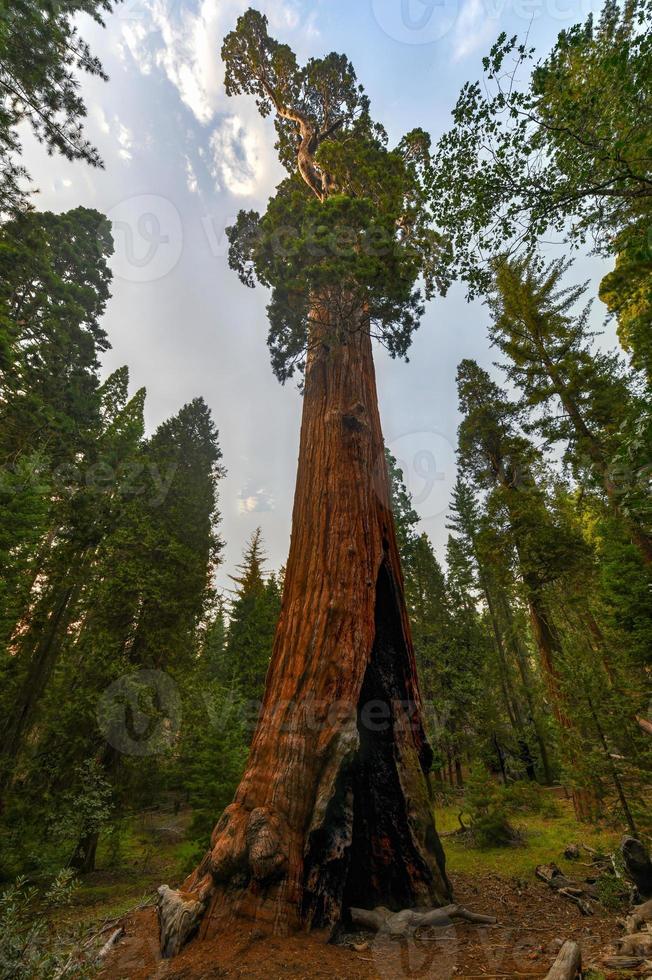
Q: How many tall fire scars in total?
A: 1